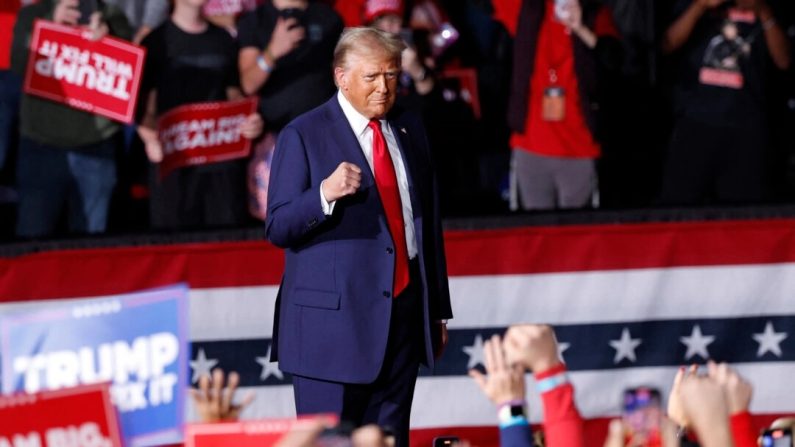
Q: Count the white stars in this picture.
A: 7